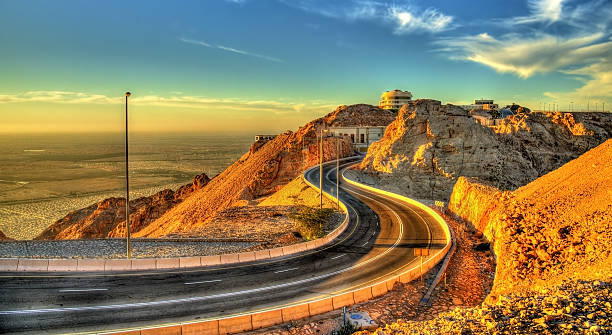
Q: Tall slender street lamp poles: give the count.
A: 3